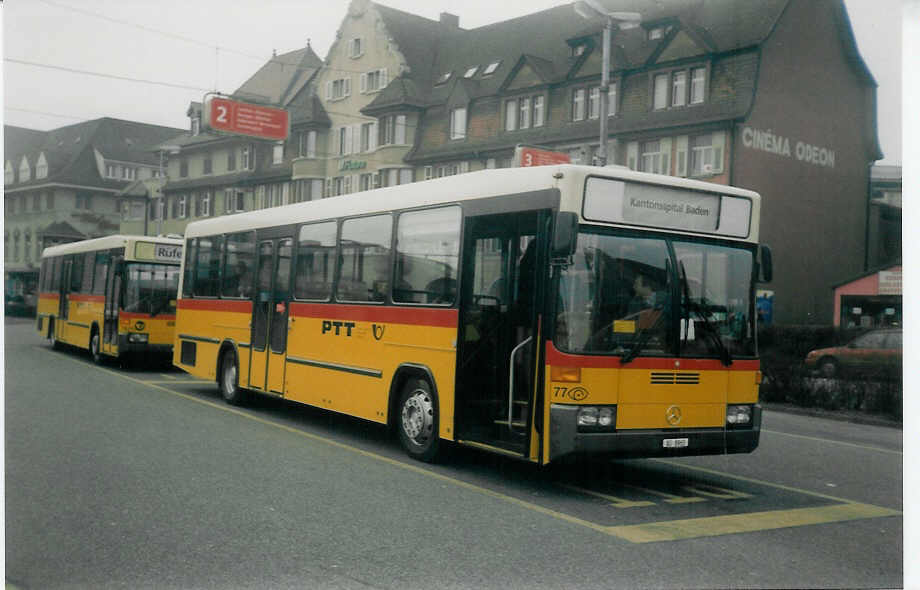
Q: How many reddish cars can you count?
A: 1